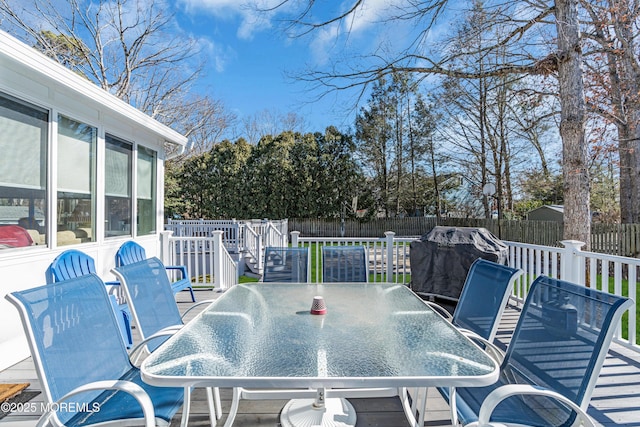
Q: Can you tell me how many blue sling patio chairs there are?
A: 6